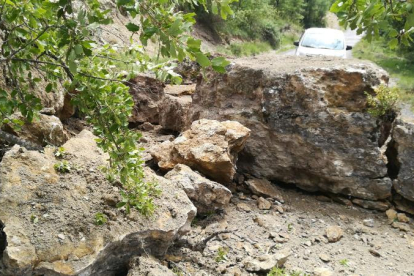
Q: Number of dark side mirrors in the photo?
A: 2